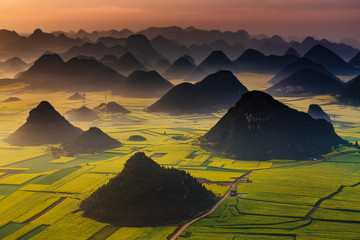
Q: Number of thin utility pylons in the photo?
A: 2